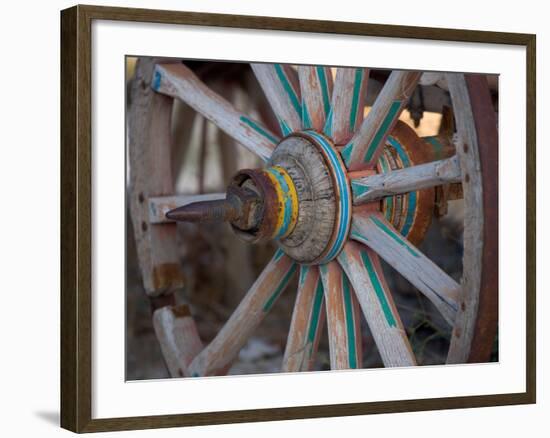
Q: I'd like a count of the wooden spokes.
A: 12